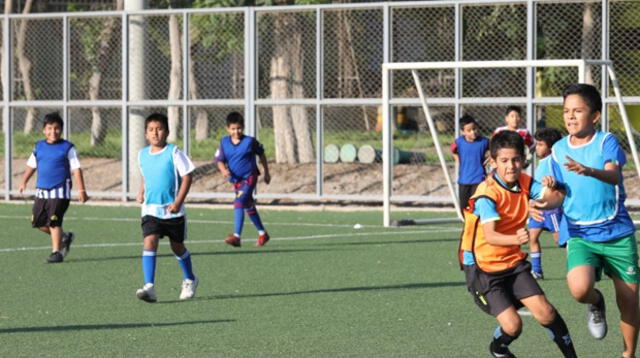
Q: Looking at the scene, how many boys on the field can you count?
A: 8